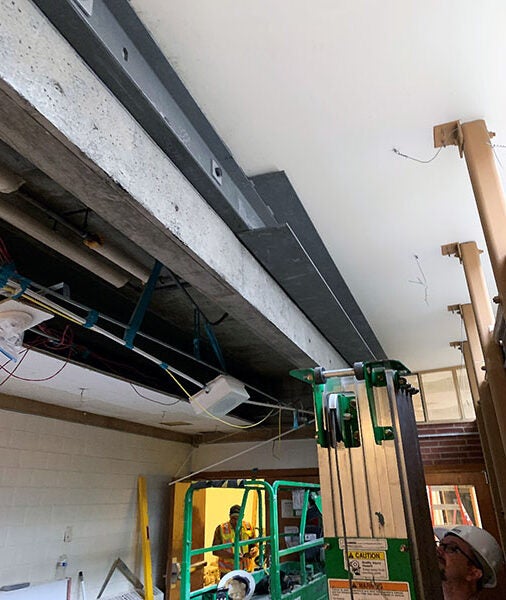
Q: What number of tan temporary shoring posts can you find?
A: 4